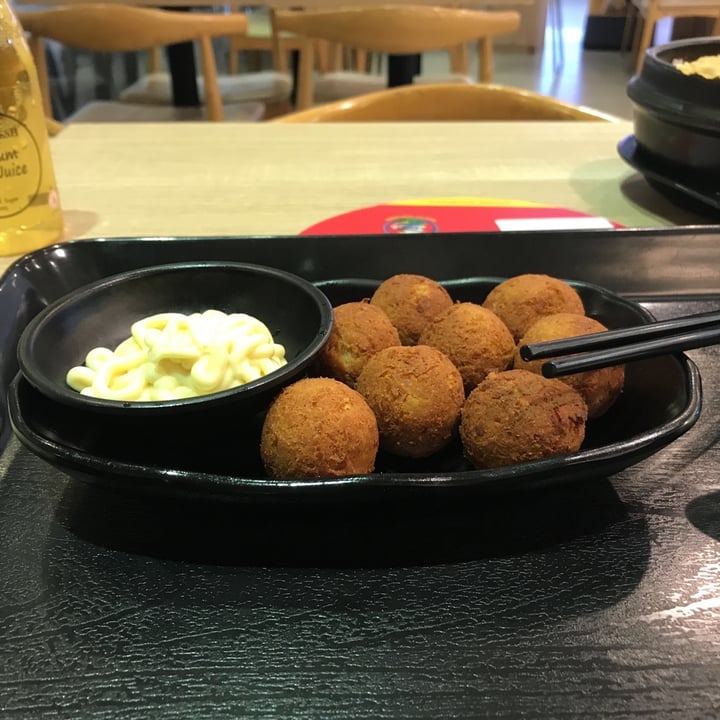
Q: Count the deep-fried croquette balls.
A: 8